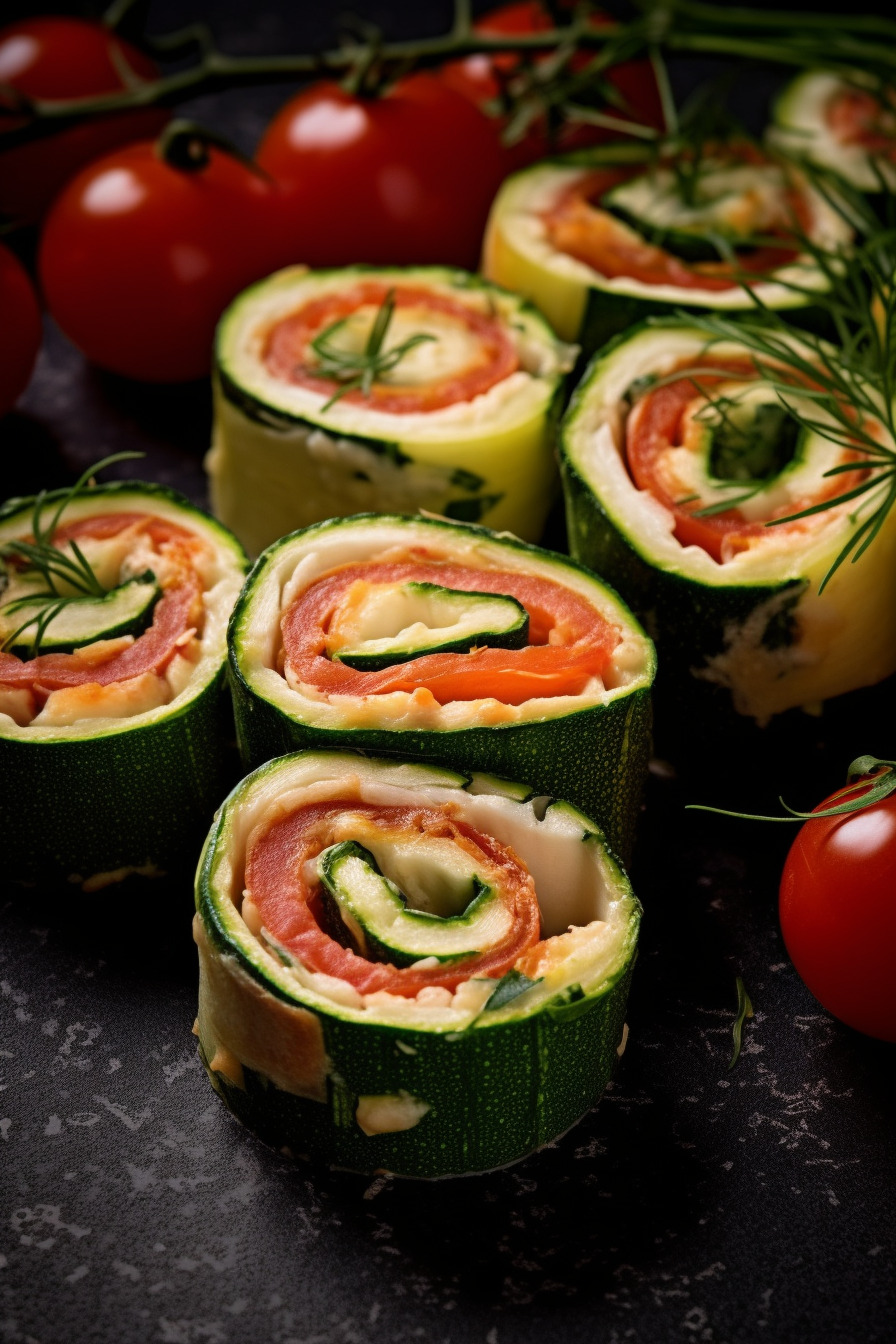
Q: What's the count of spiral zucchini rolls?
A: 7